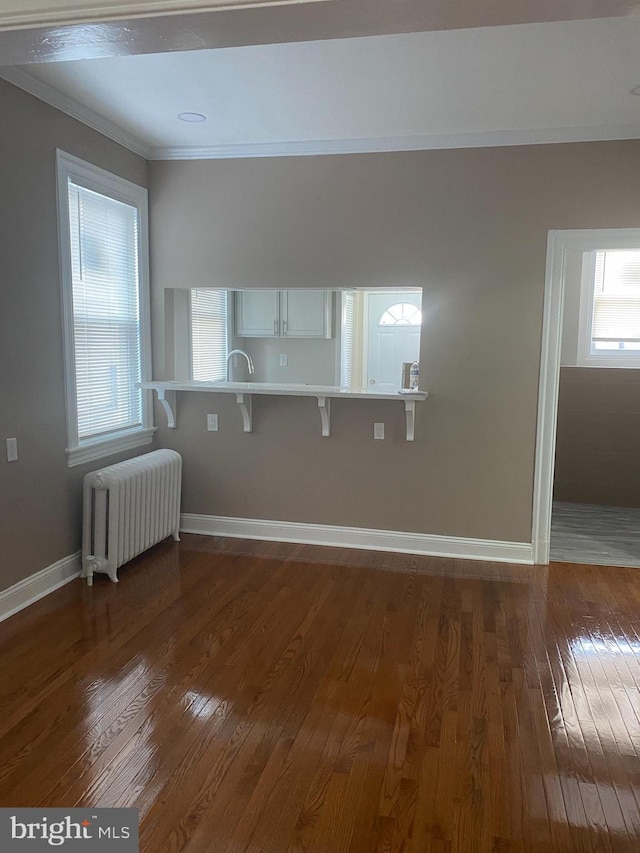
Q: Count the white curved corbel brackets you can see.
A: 4